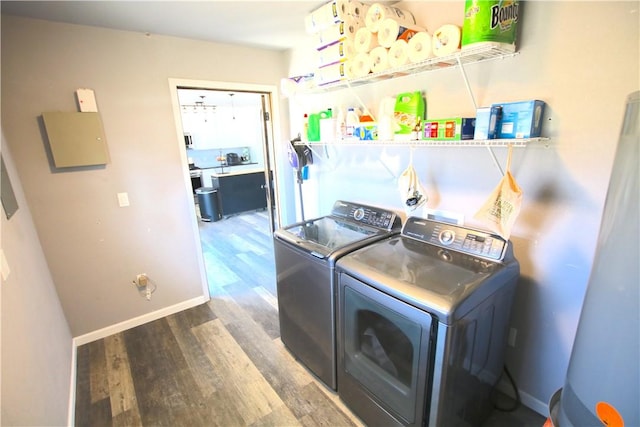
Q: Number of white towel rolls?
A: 8